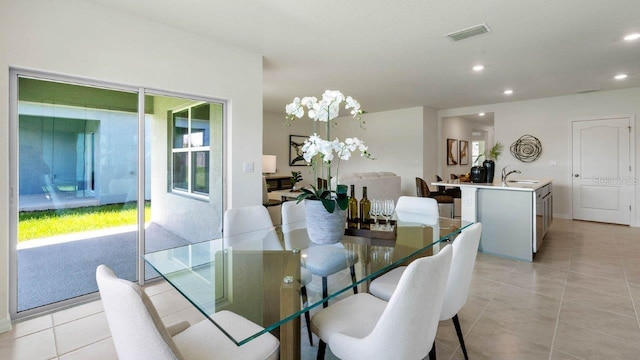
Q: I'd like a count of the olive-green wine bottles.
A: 2